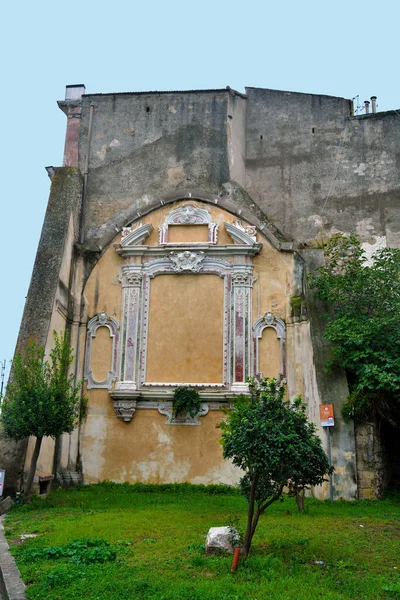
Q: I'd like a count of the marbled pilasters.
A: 2